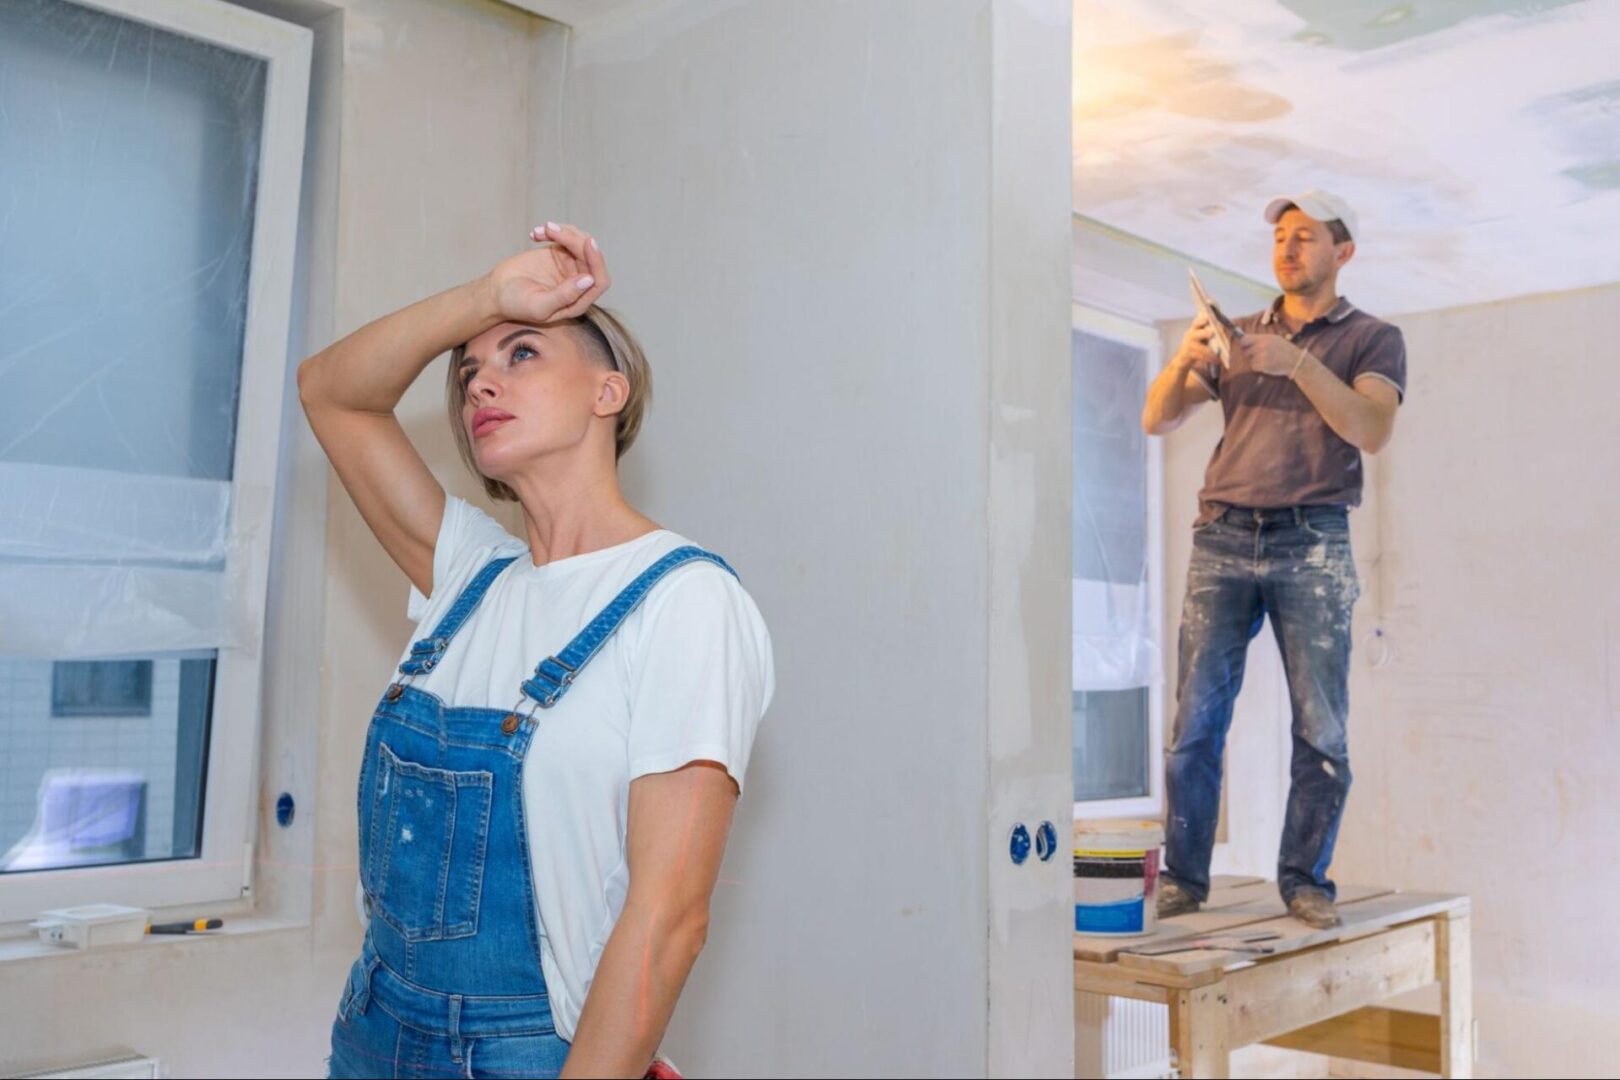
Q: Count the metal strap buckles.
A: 2